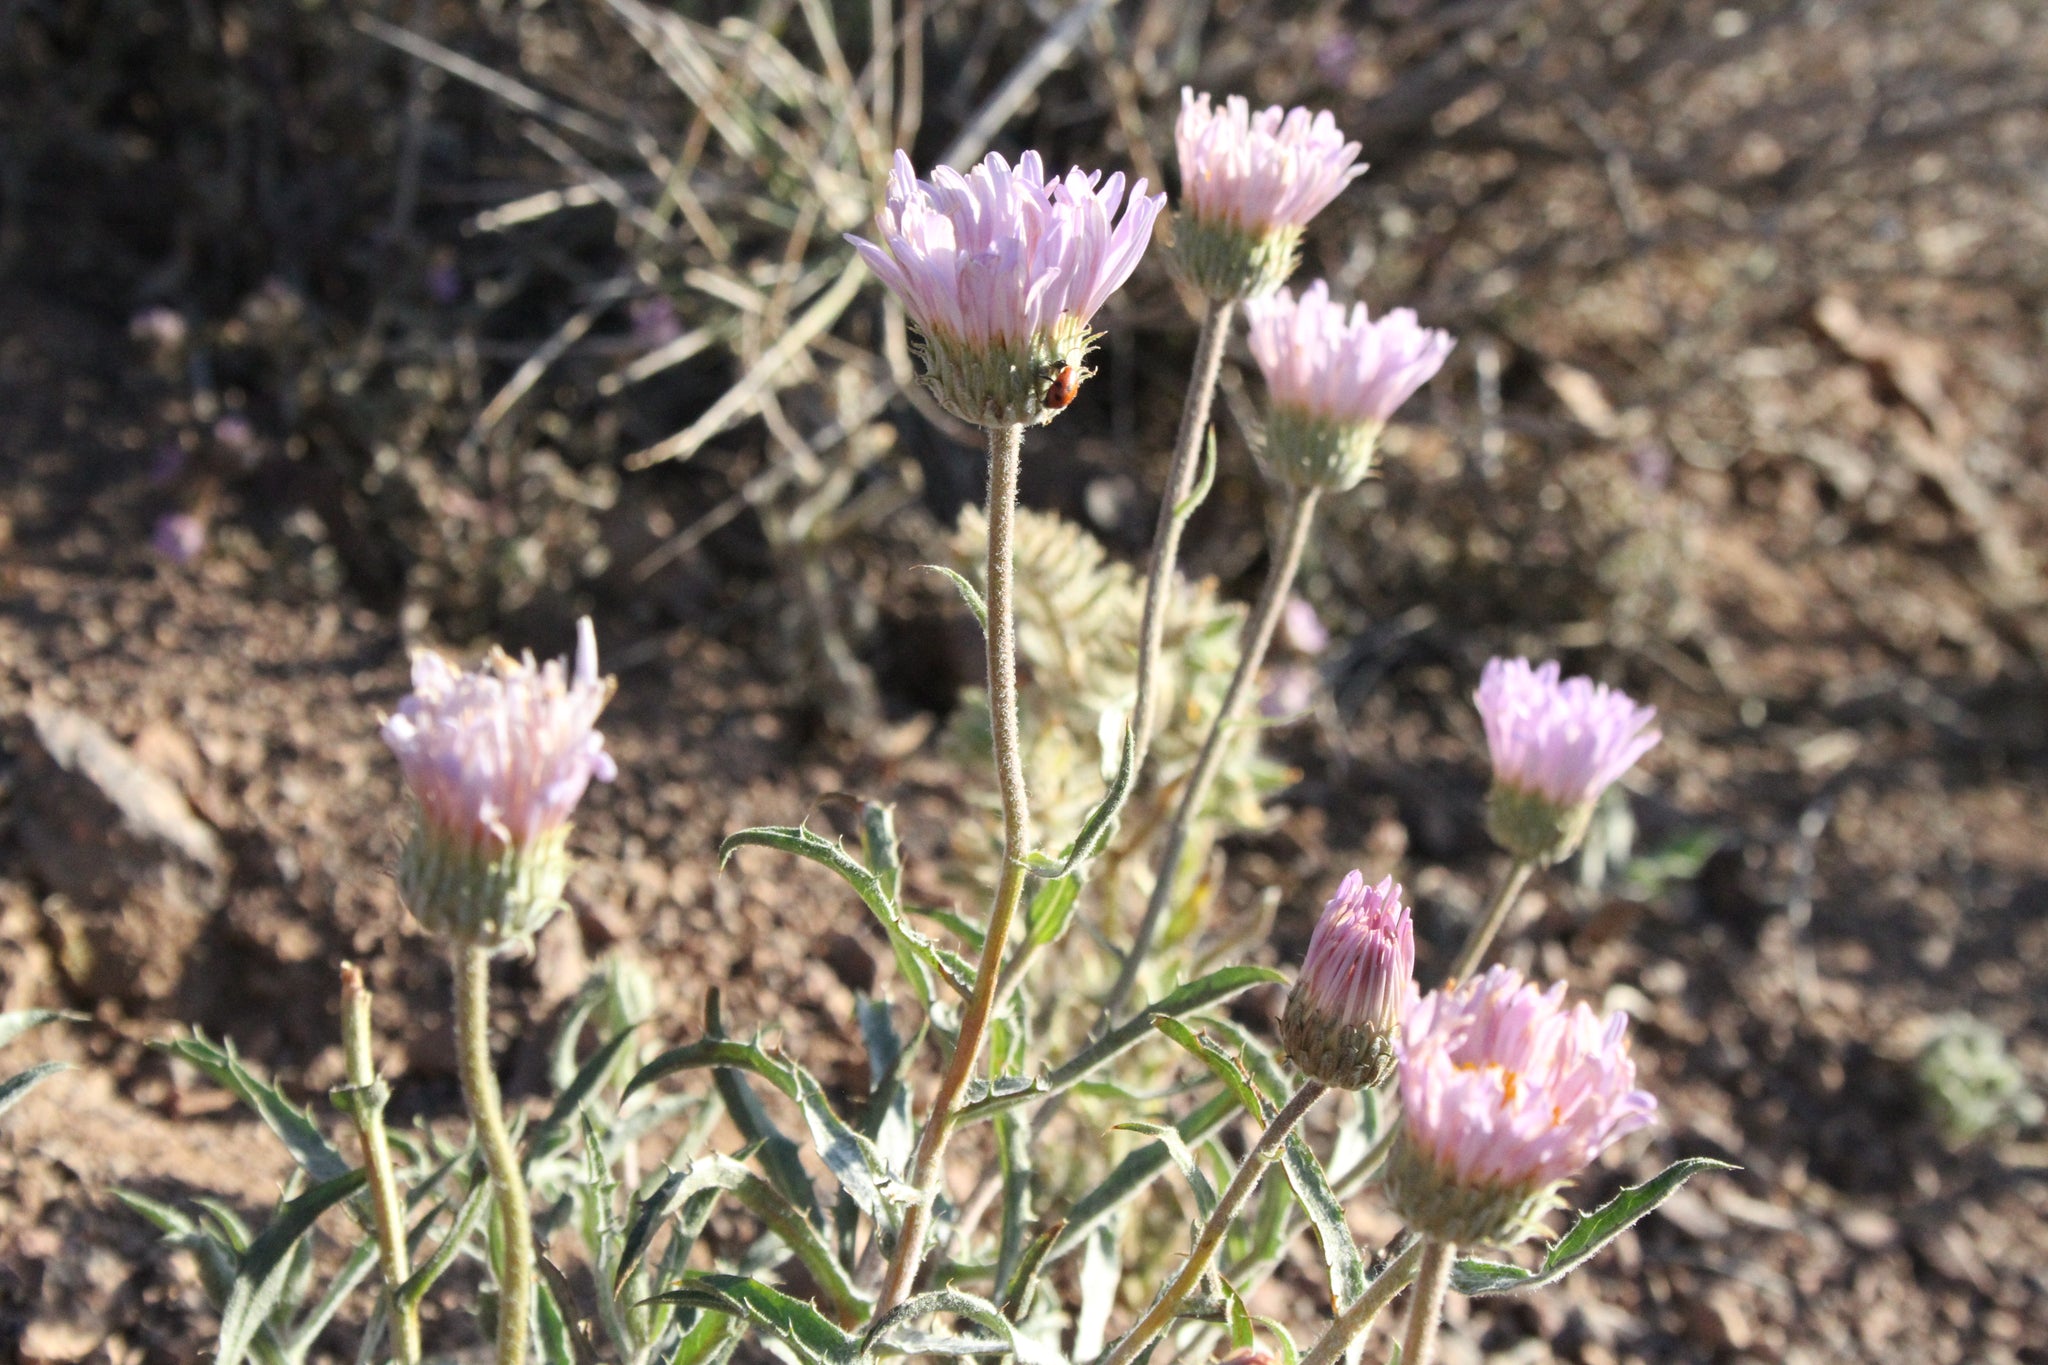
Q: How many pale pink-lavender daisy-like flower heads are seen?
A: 7